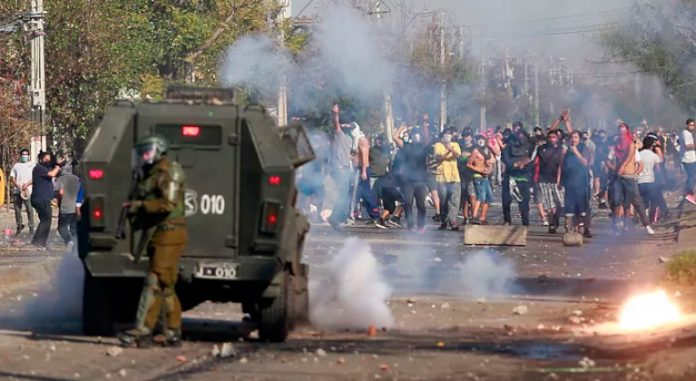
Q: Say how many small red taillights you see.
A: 5